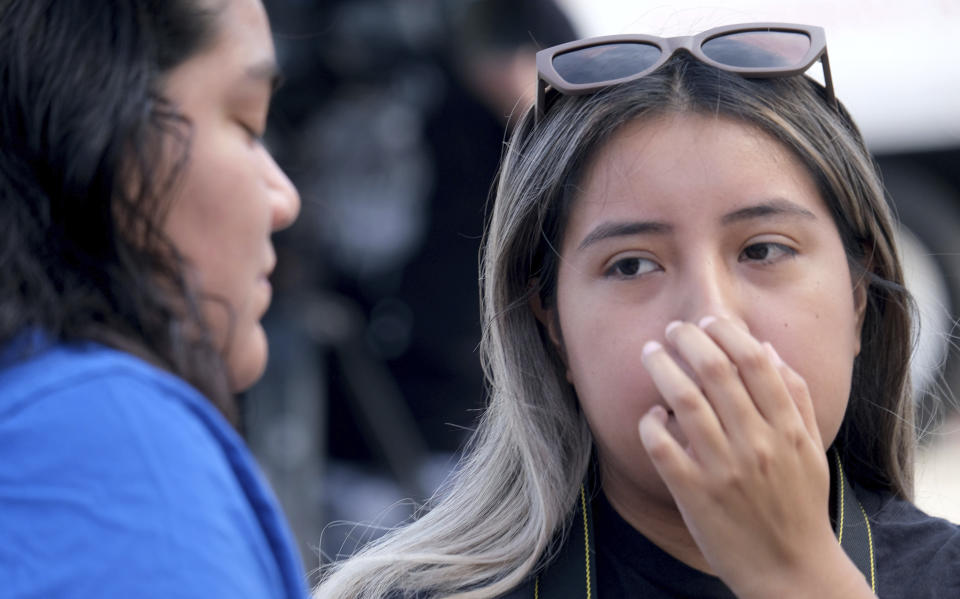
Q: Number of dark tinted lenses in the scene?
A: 2